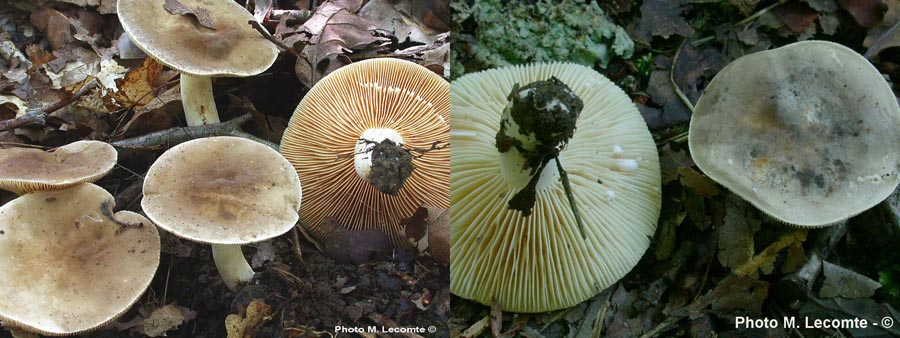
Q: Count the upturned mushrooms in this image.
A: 2